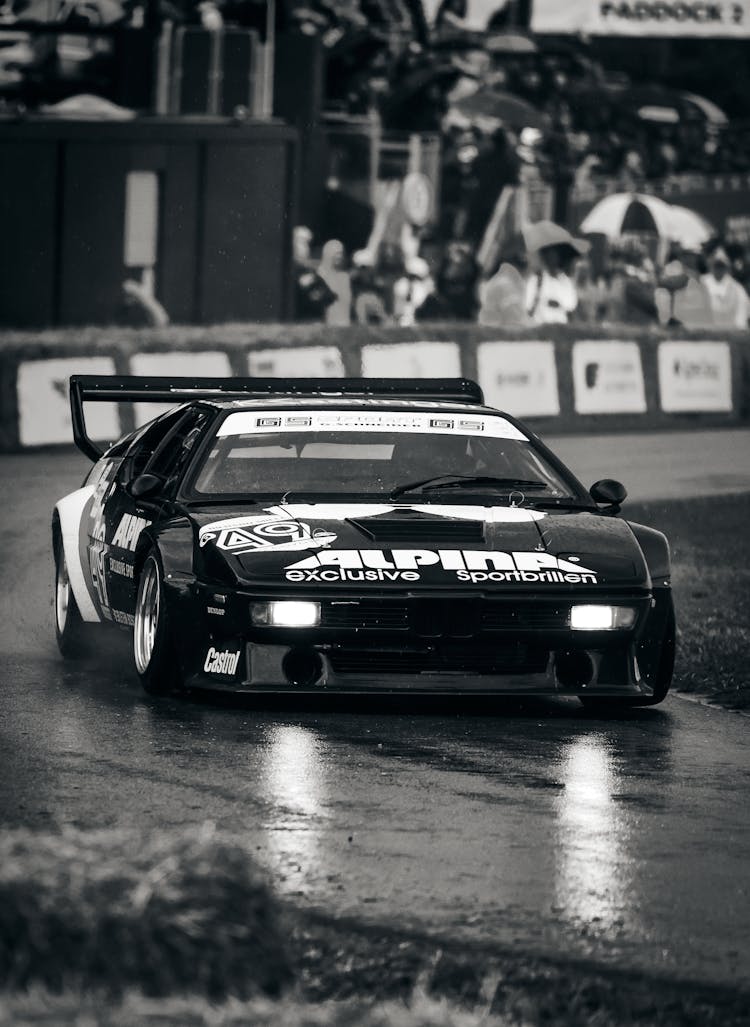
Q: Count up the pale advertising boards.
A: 7